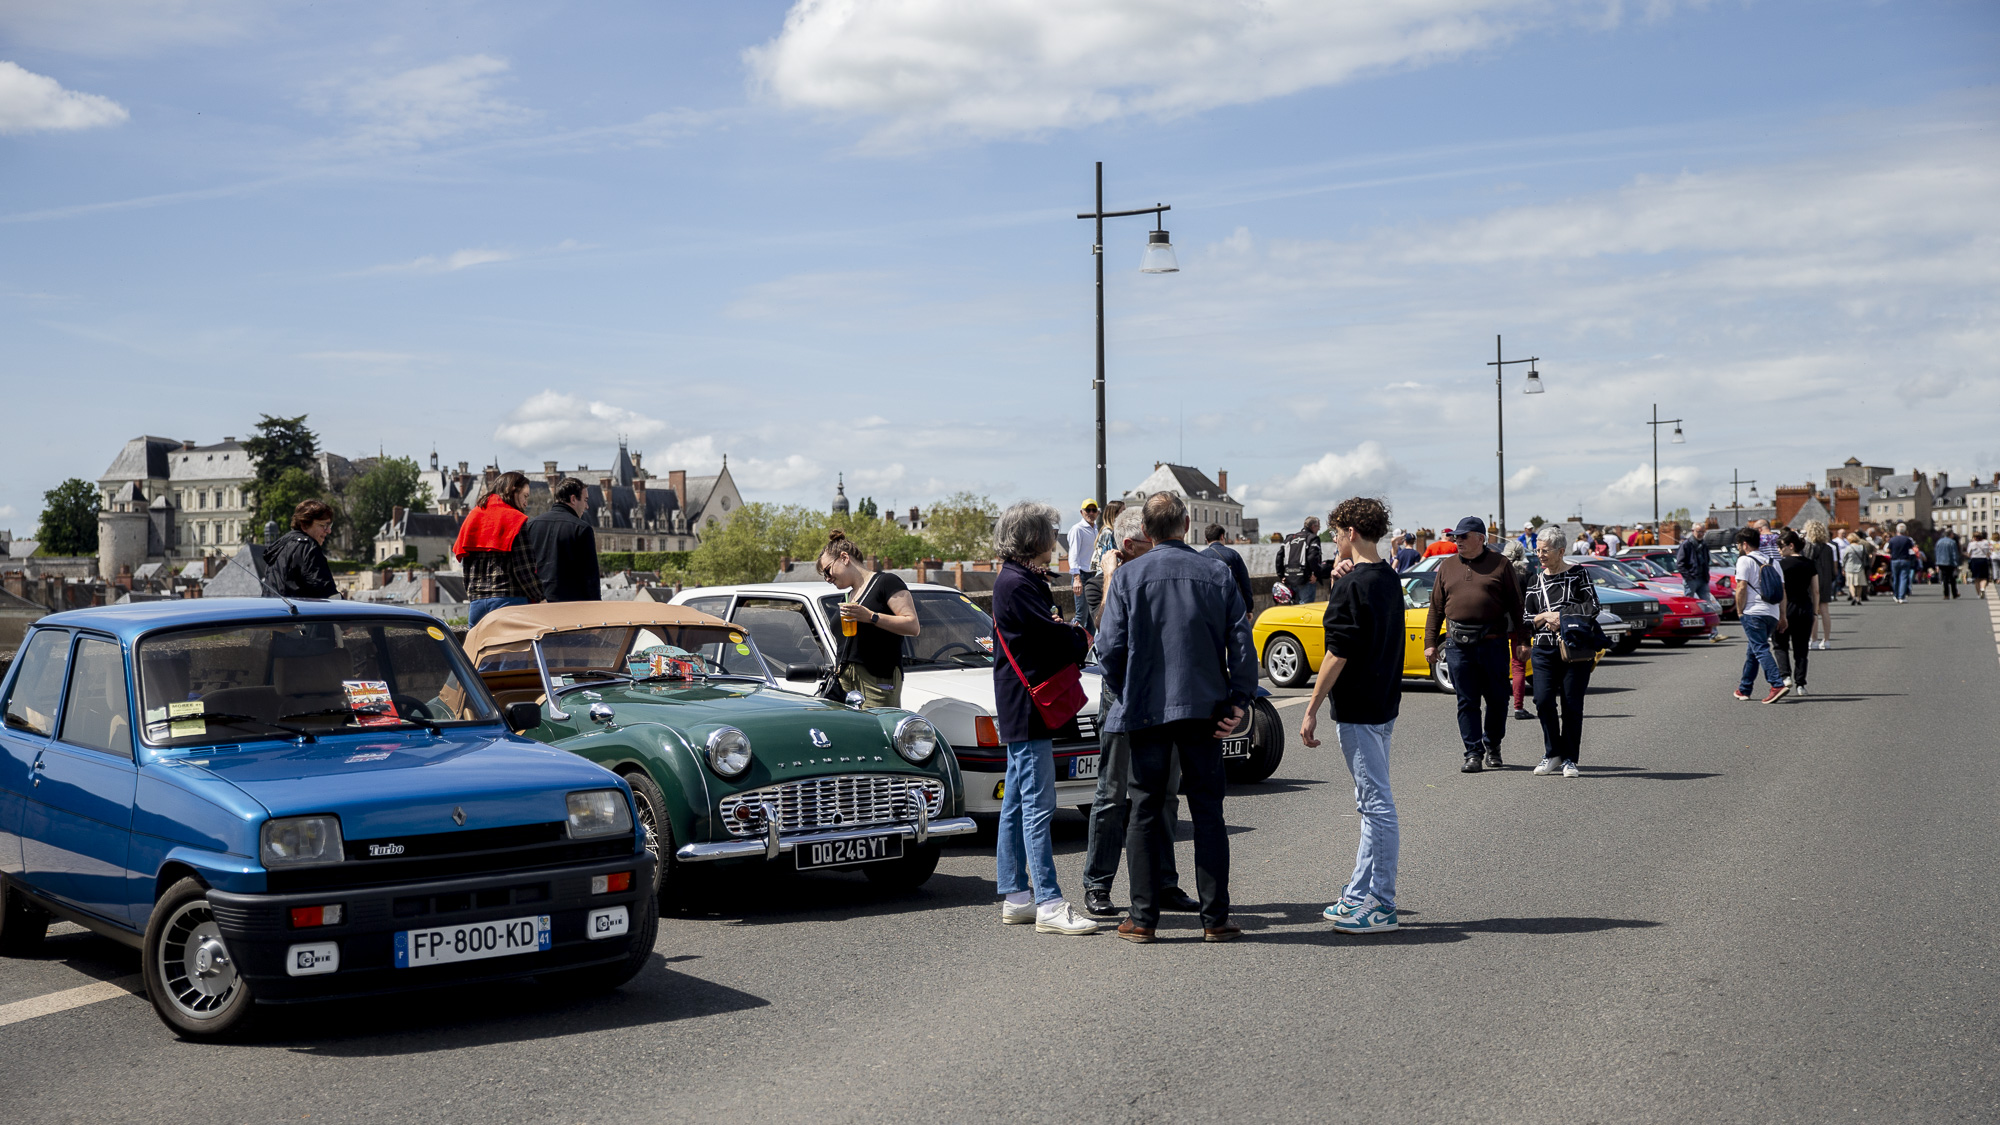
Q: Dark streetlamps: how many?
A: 4